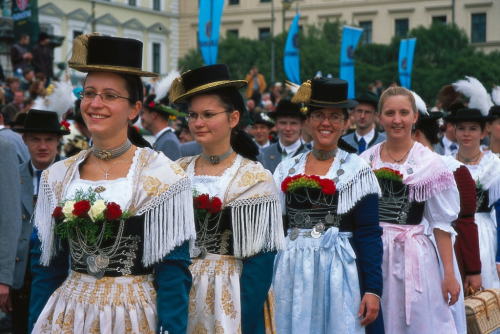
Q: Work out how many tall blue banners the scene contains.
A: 4